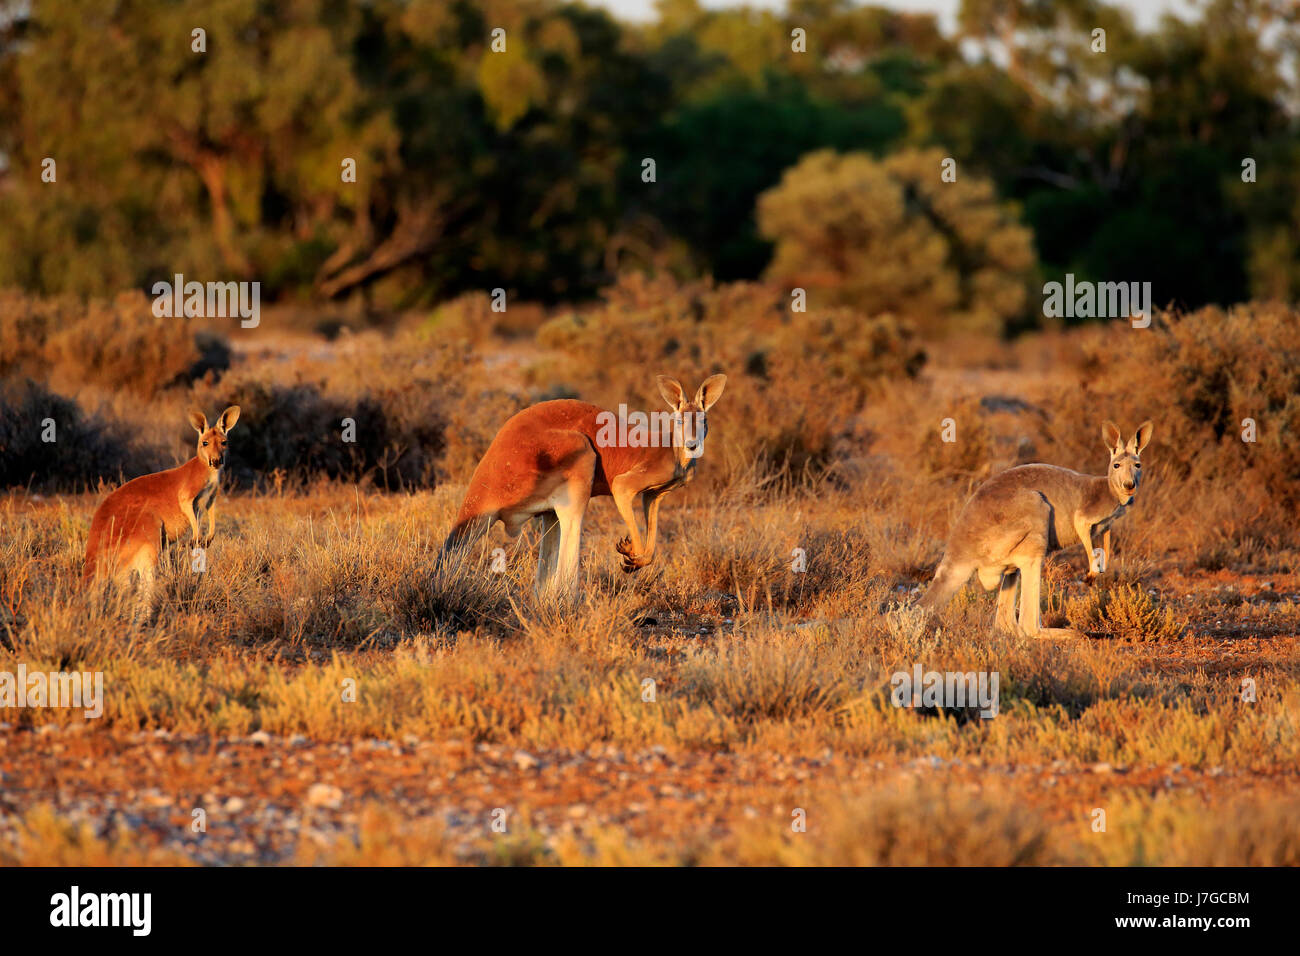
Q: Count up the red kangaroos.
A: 2